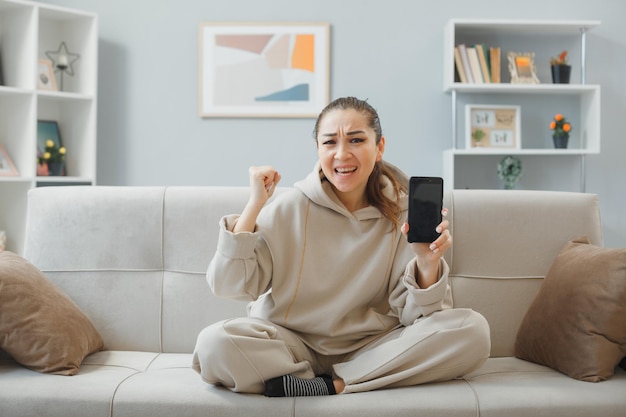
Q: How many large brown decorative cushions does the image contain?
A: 2